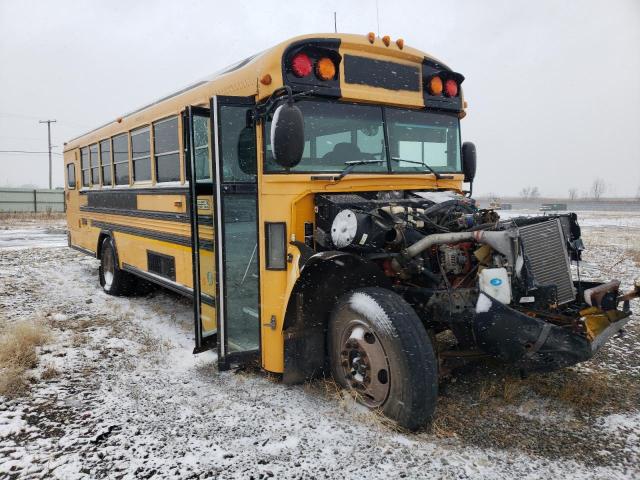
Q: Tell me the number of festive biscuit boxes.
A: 0